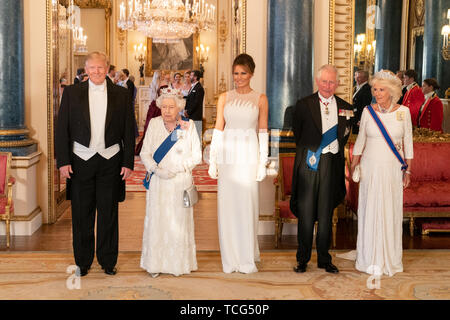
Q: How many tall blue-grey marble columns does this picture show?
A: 4